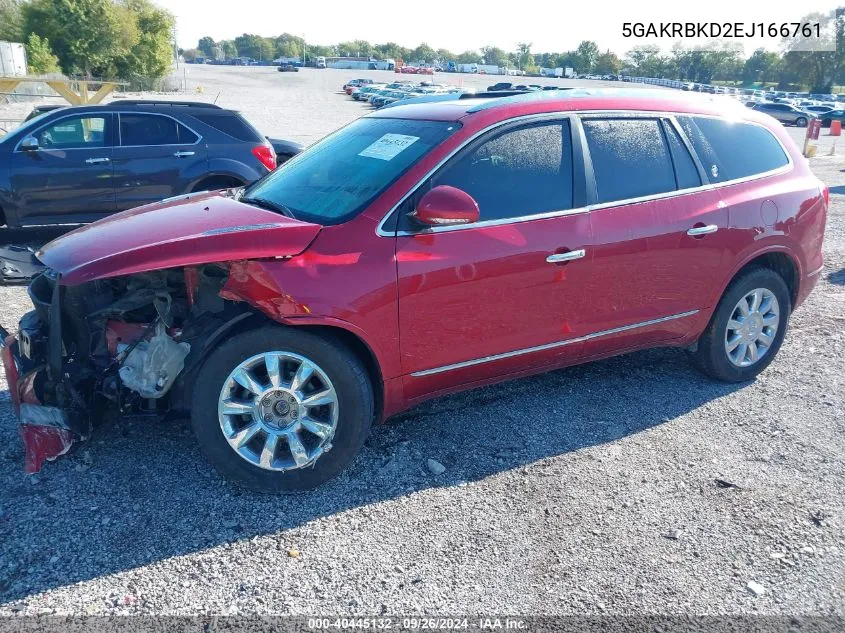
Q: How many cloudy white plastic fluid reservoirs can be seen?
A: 1